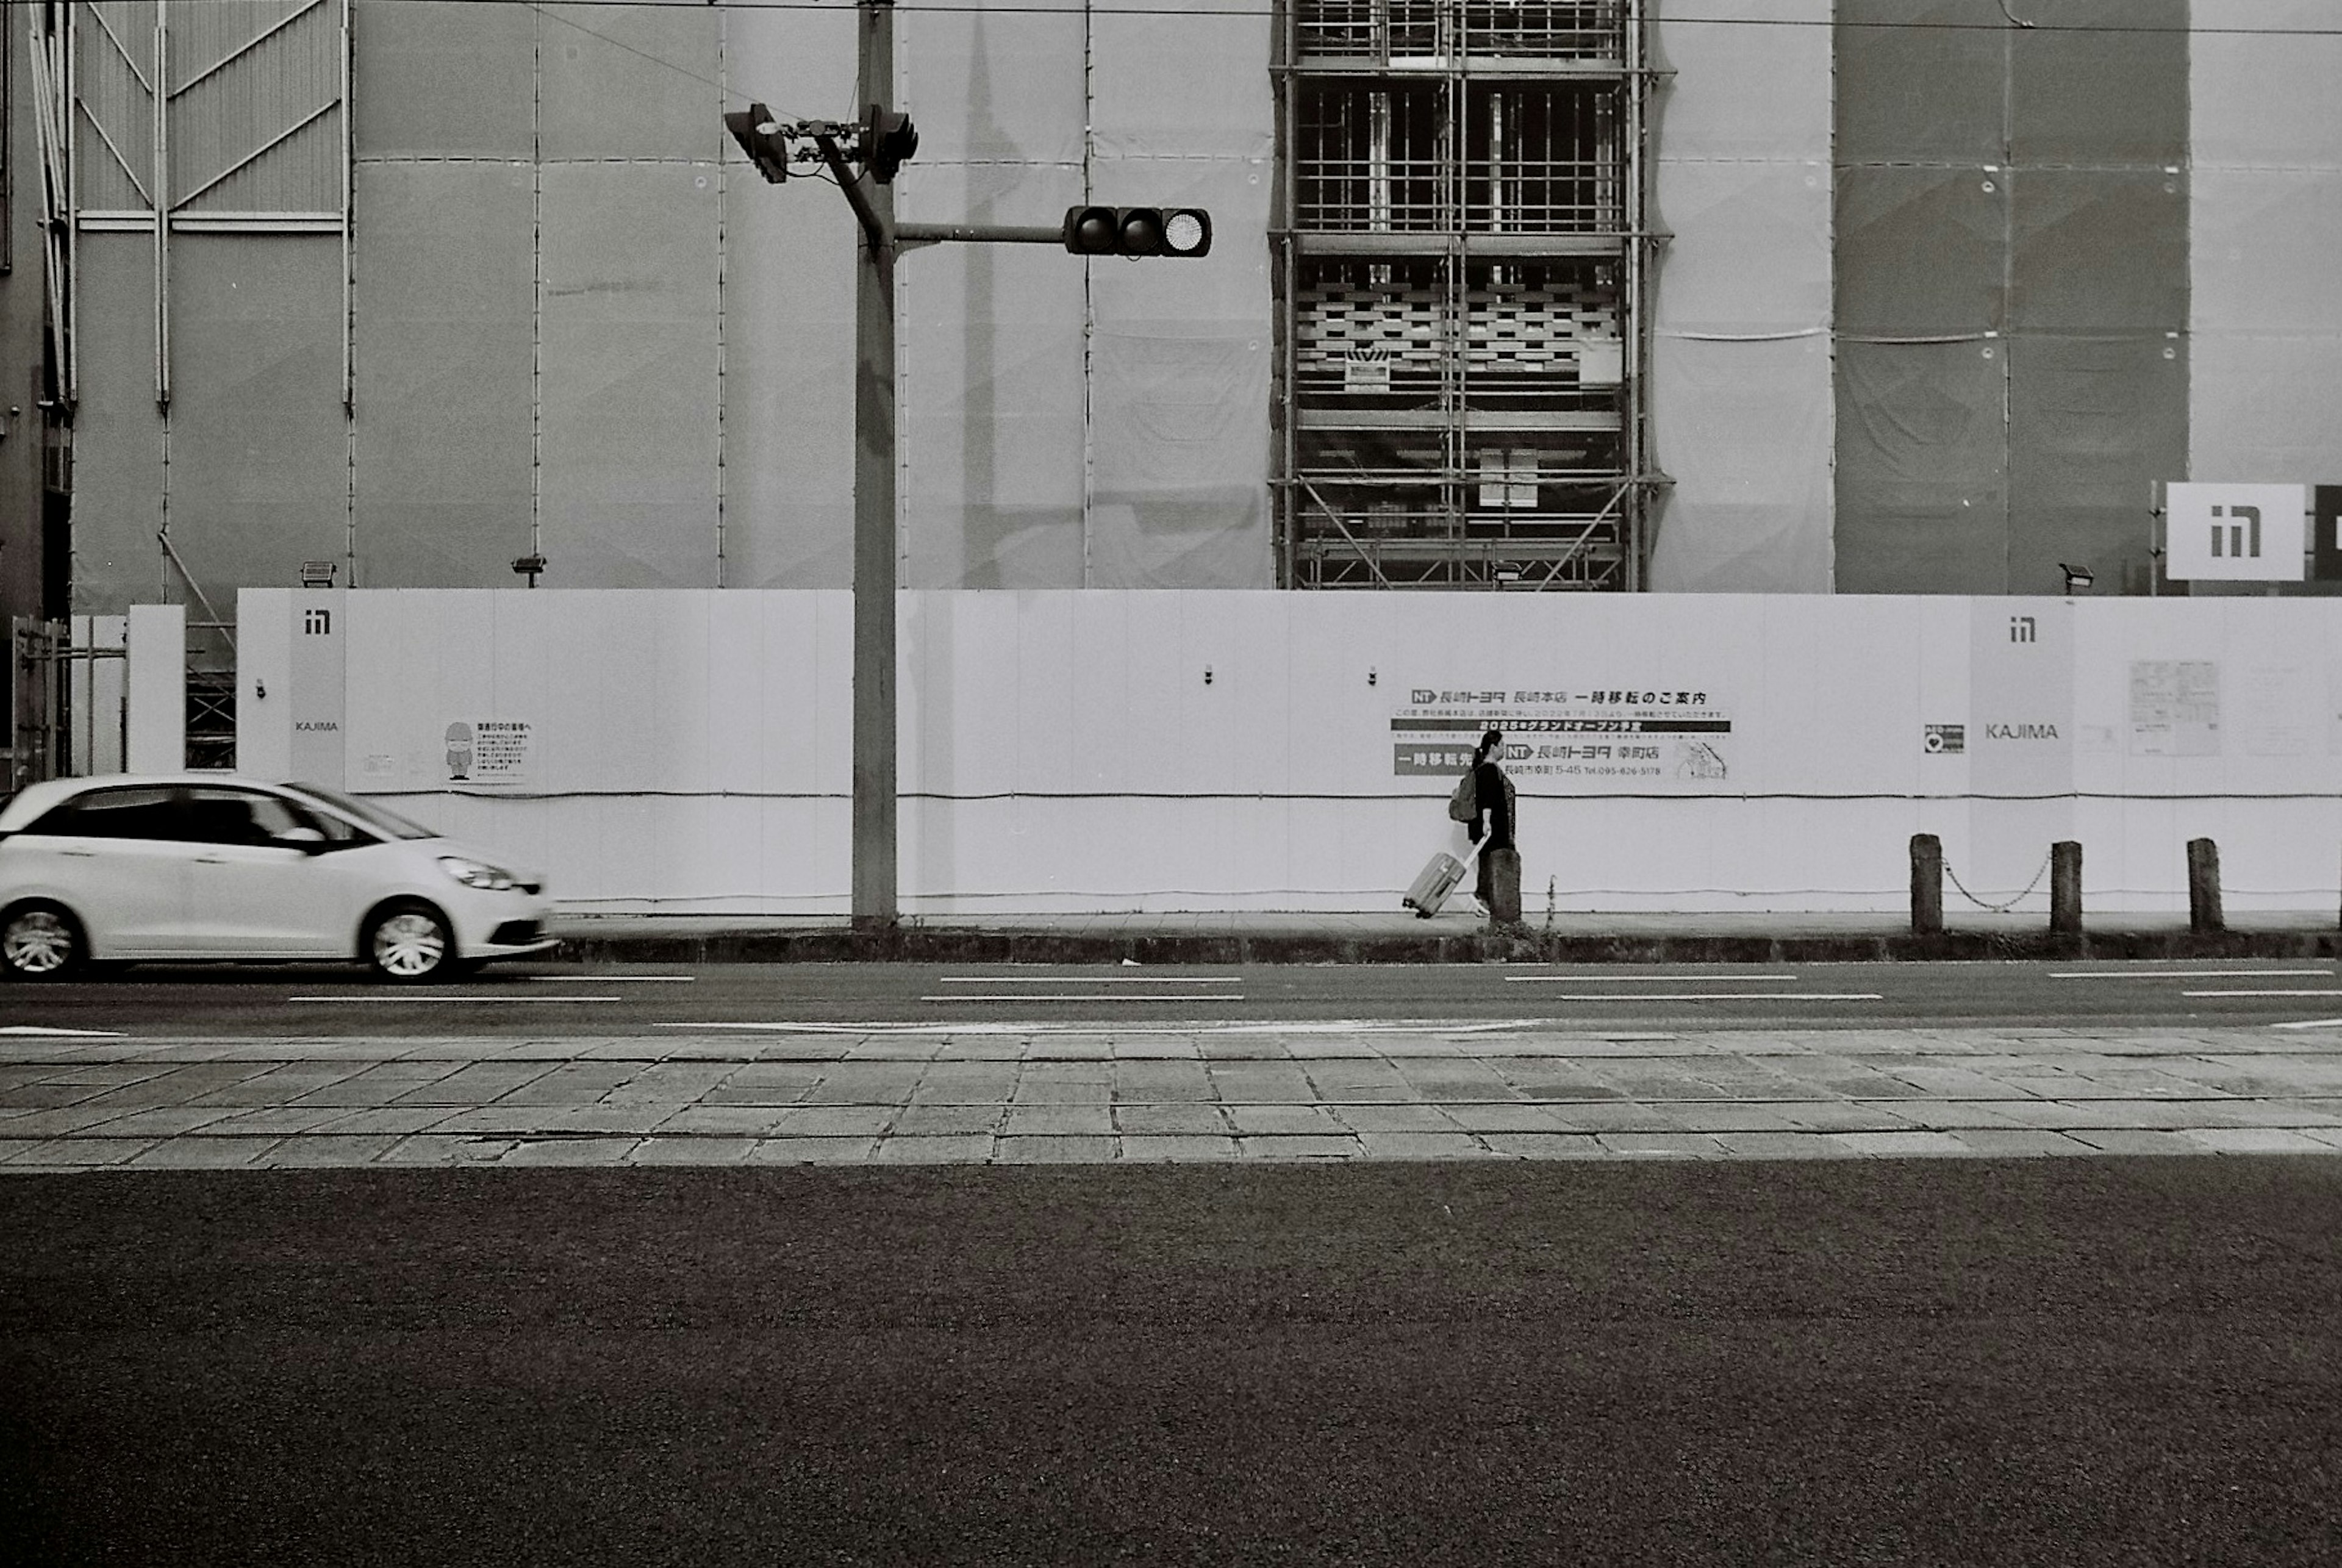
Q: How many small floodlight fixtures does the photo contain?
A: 4